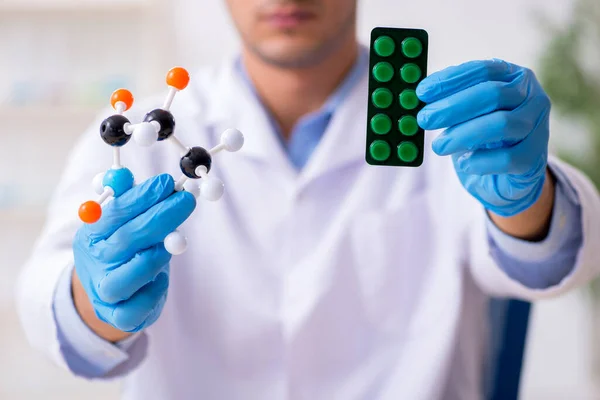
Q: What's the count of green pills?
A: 10